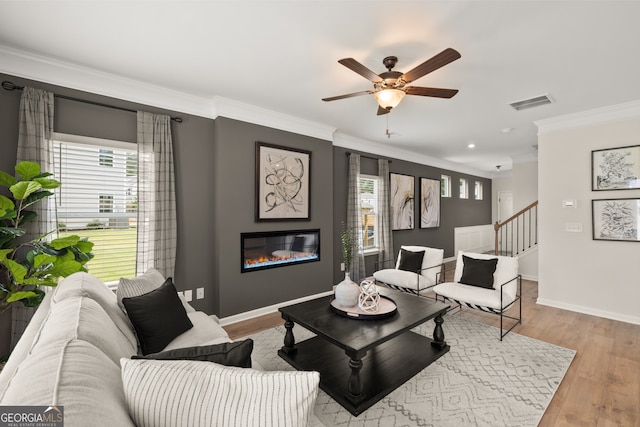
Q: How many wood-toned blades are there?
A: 5